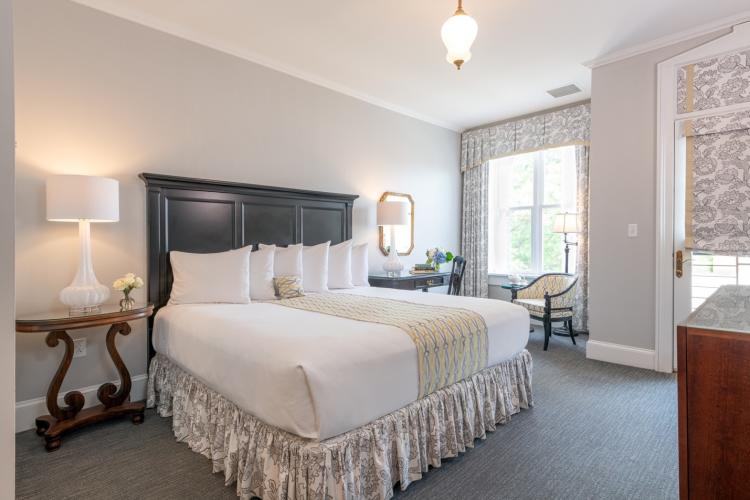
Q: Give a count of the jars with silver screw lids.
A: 0